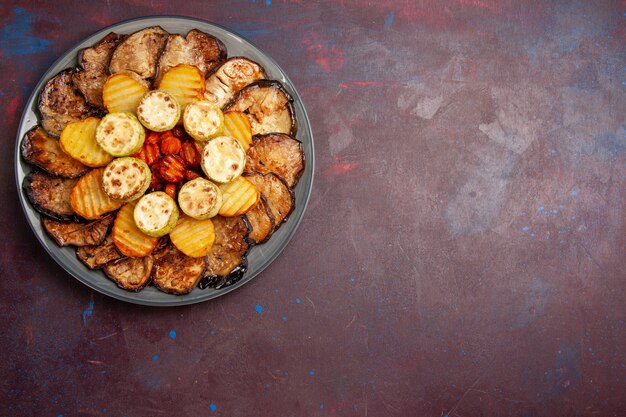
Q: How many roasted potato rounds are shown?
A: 8